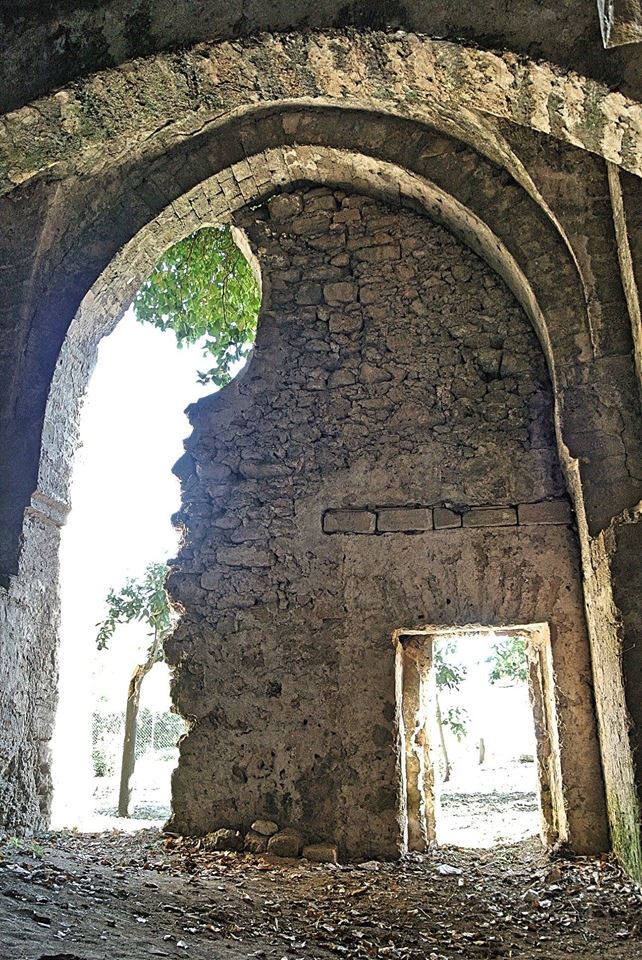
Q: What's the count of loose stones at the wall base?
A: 5